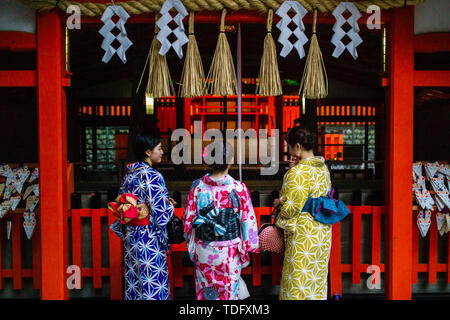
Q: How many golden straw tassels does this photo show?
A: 5